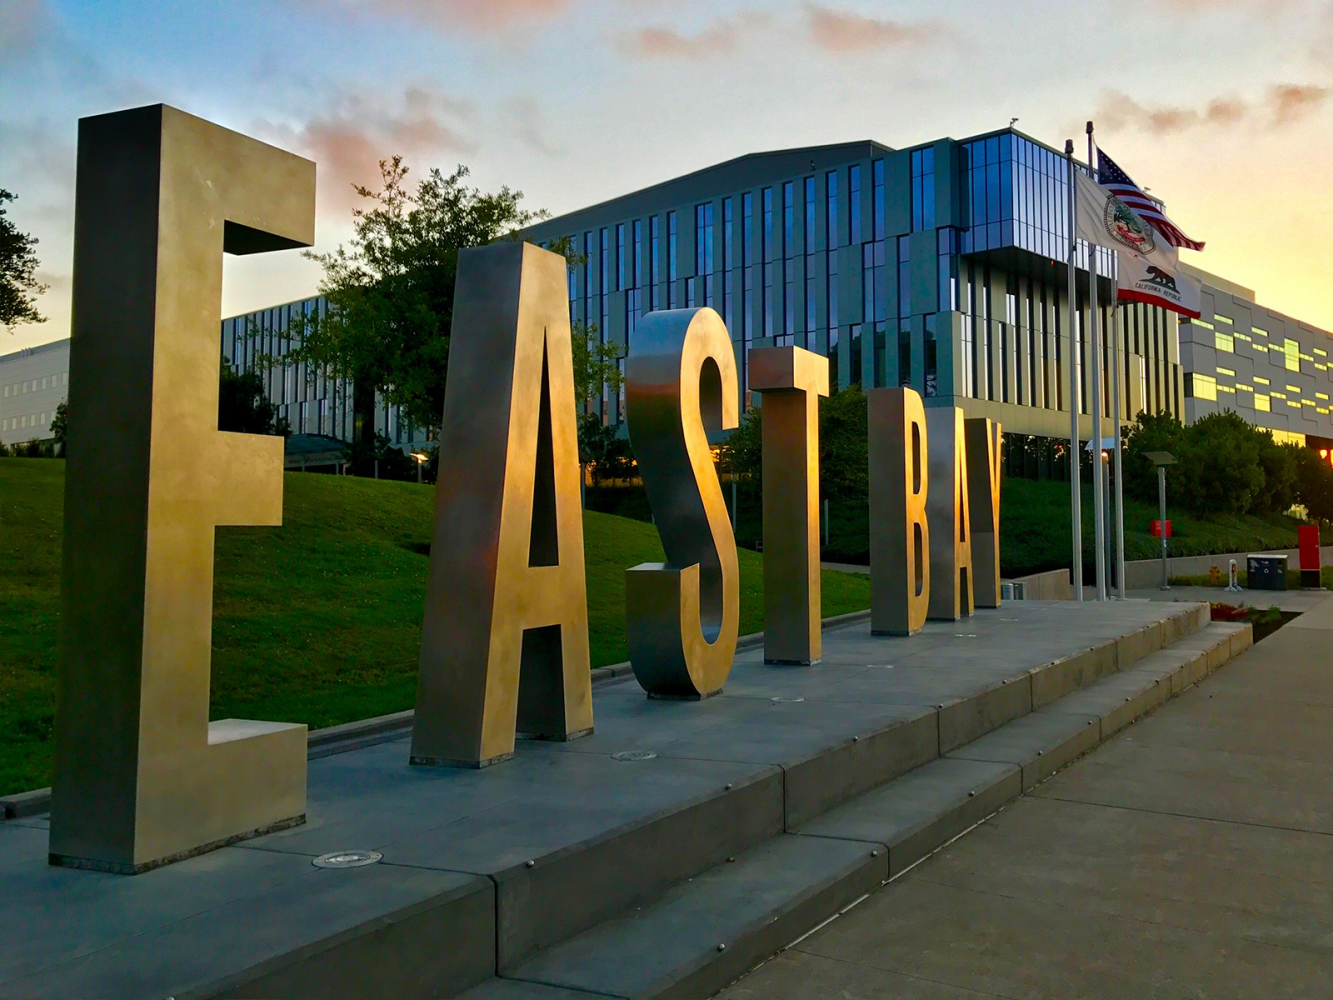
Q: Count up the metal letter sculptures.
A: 7